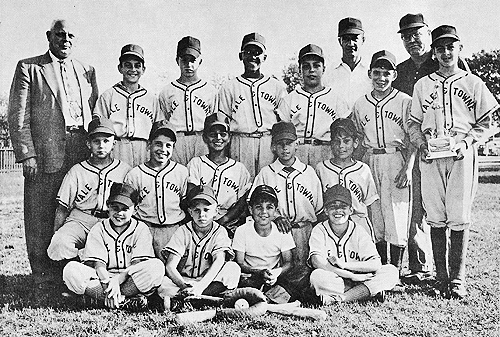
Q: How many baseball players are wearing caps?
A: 15